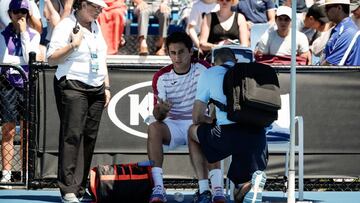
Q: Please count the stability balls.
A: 0